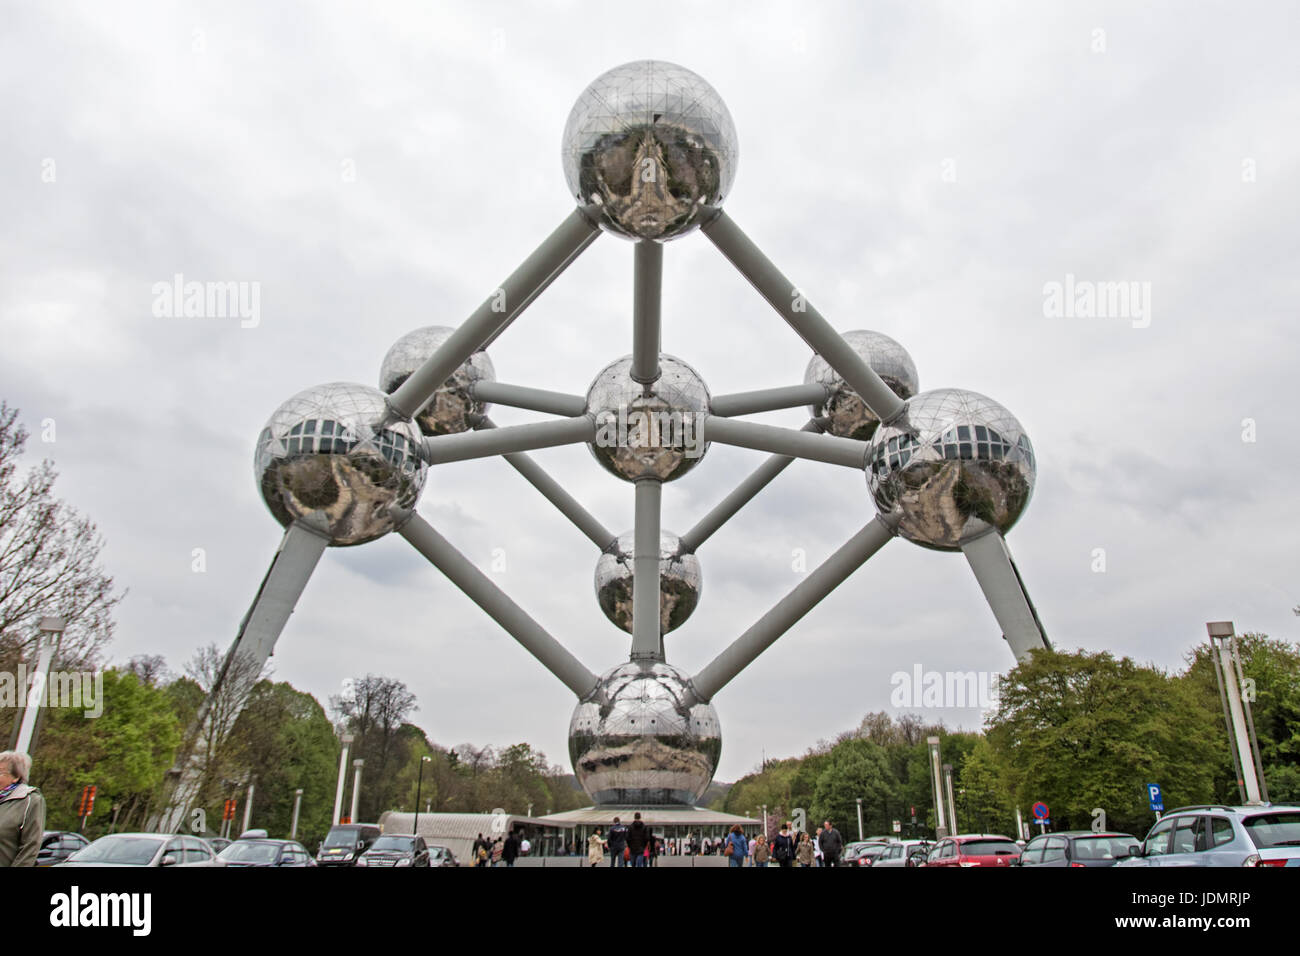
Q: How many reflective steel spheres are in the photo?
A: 8